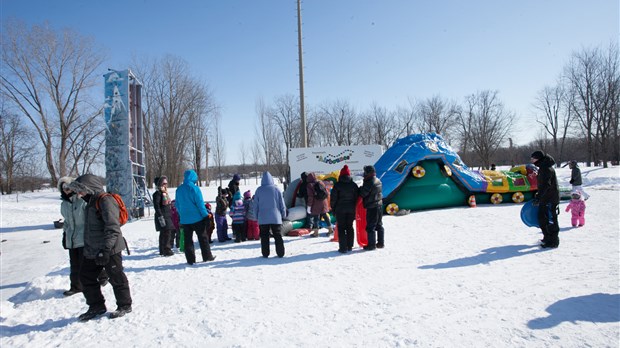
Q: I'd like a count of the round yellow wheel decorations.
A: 6